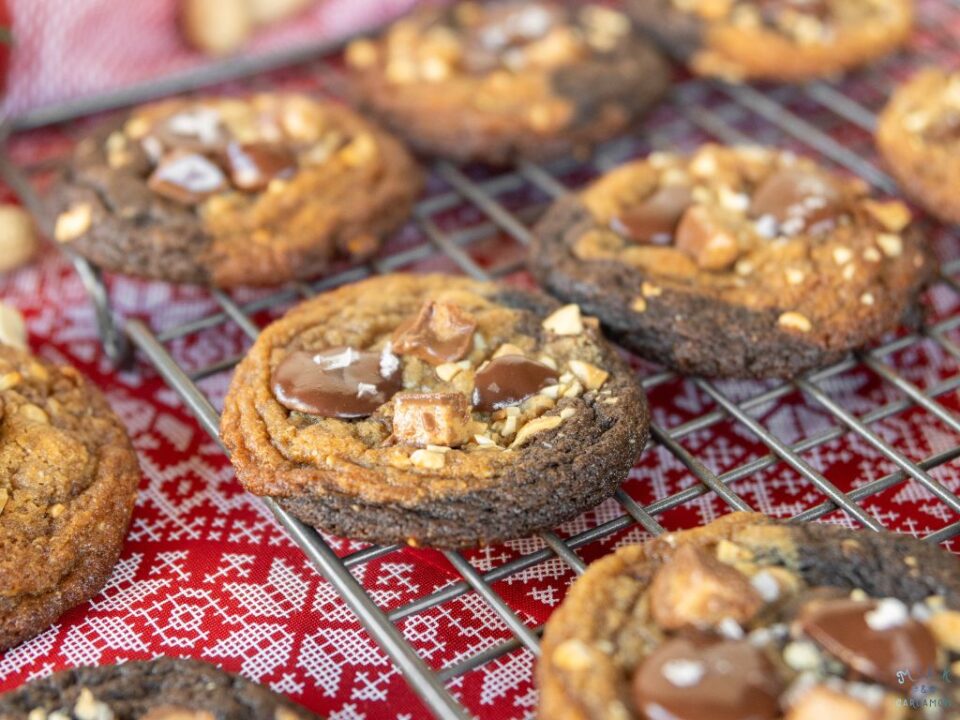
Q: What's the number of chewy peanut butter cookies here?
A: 9